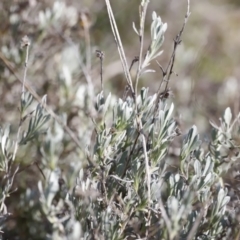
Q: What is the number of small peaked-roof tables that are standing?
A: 0